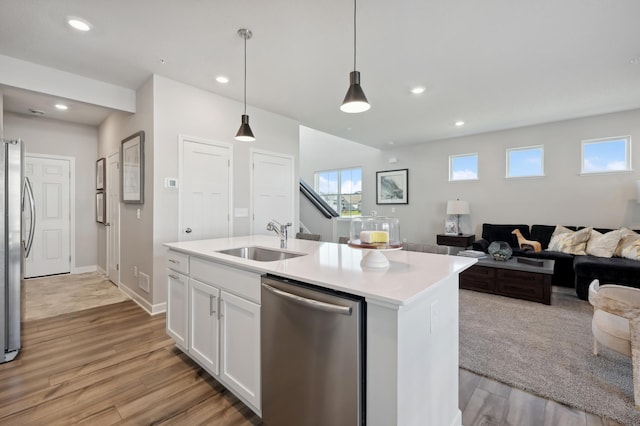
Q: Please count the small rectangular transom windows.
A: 3